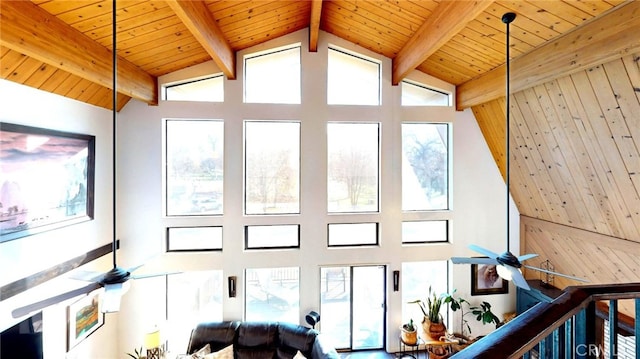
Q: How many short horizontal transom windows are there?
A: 4